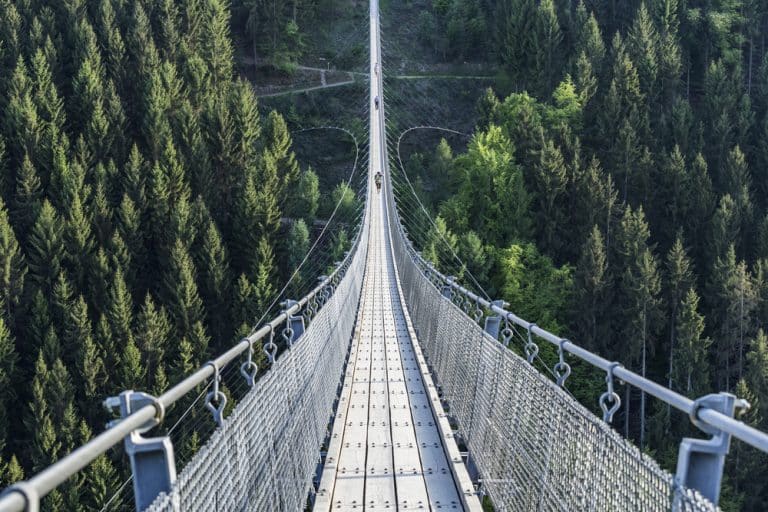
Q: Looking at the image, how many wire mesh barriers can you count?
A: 2